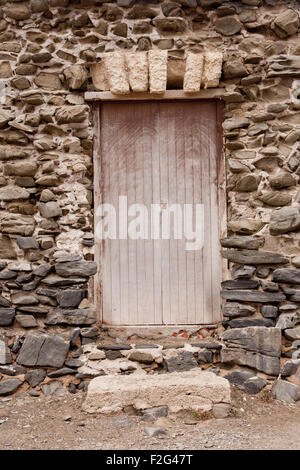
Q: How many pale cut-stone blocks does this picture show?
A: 5